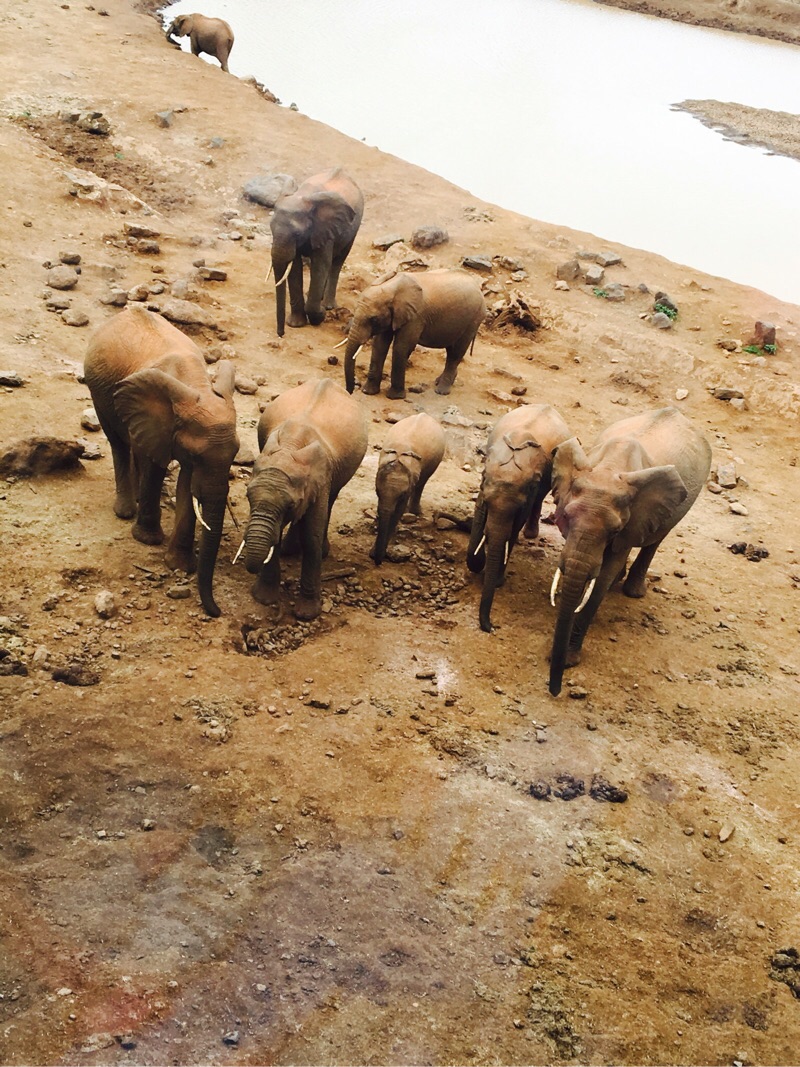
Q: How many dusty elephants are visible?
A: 8